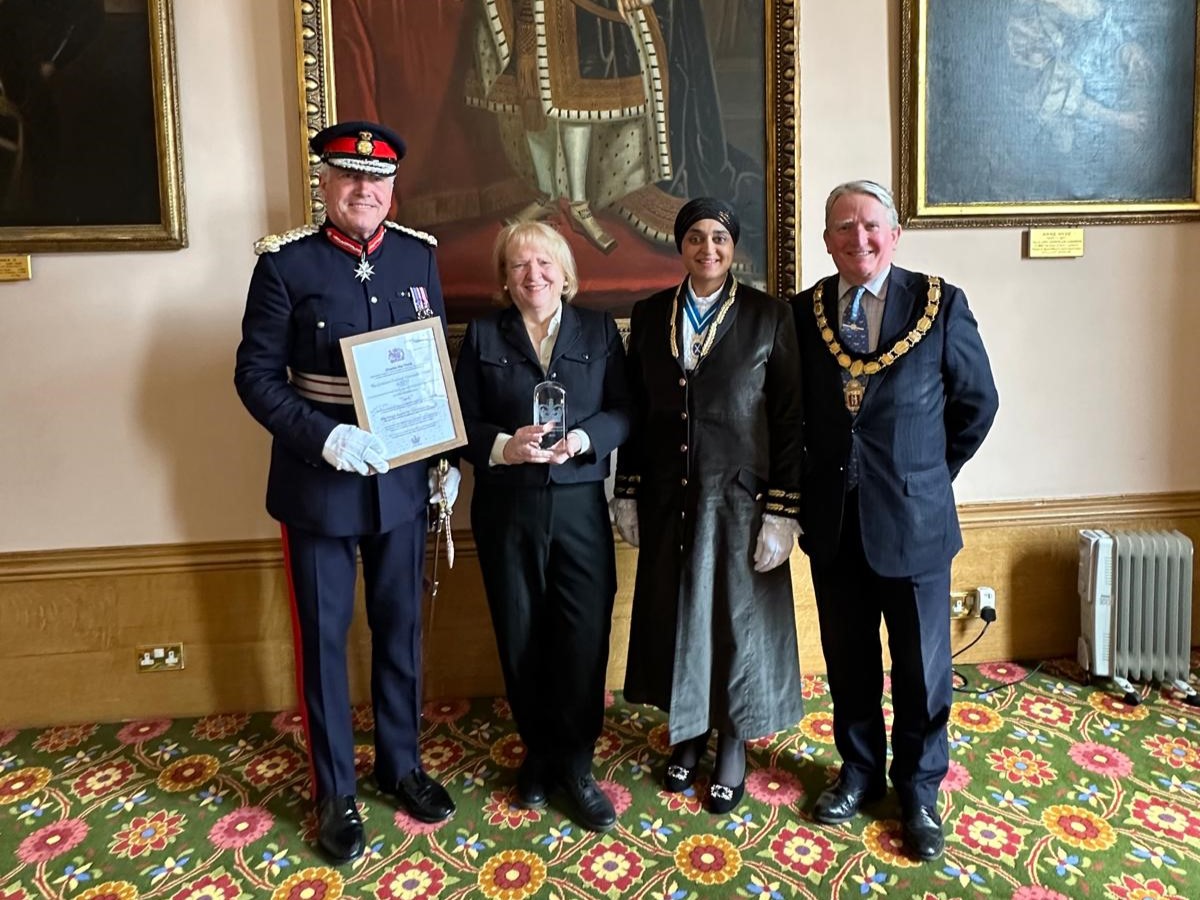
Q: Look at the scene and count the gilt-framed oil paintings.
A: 3